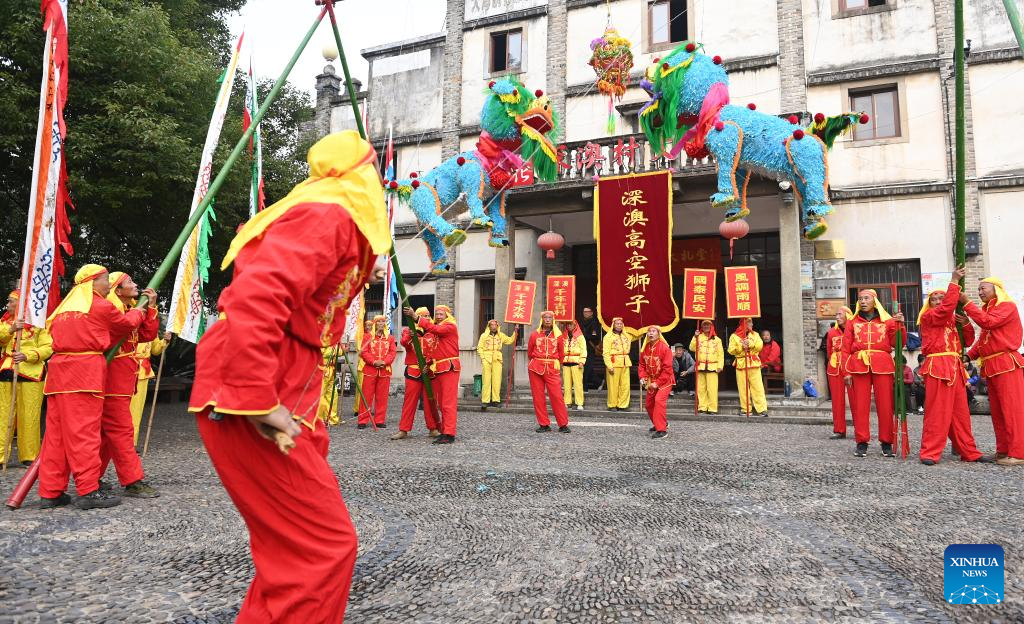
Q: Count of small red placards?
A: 4